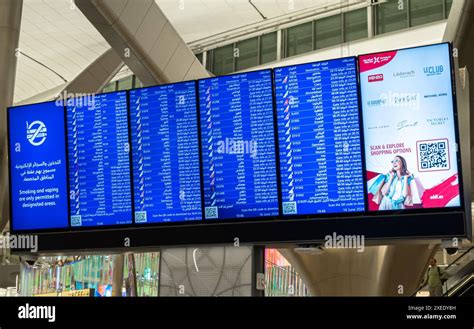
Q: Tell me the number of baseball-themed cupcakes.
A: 0